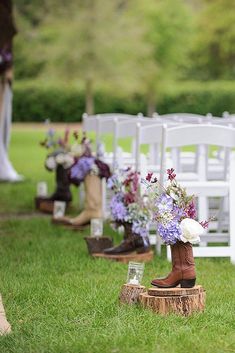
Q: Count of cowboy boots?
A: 4